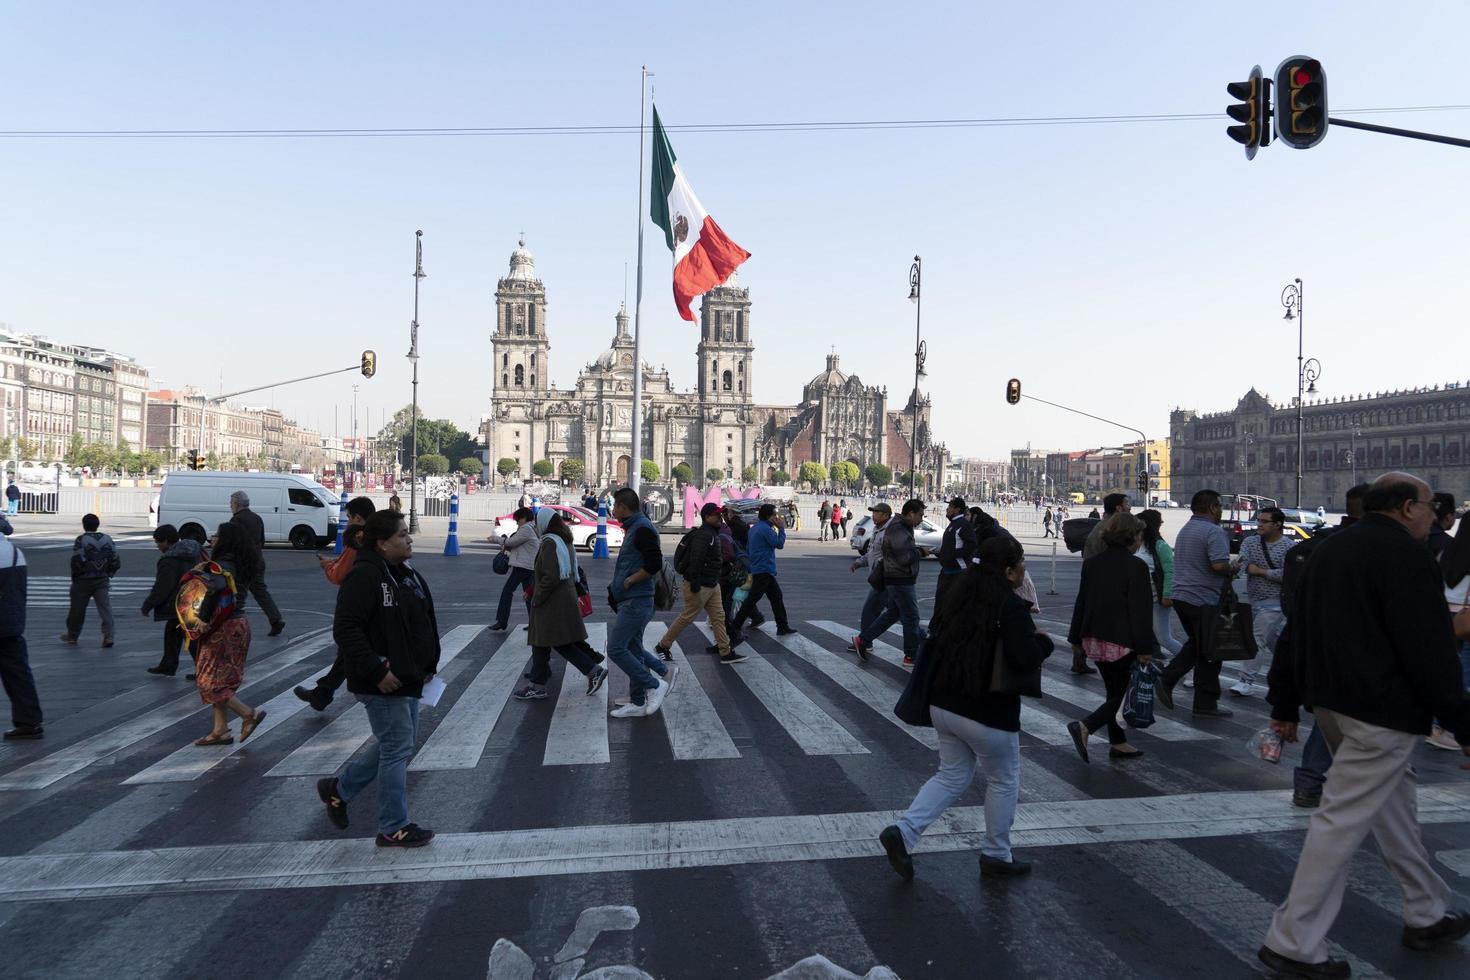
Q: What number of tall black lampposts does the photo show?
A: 3